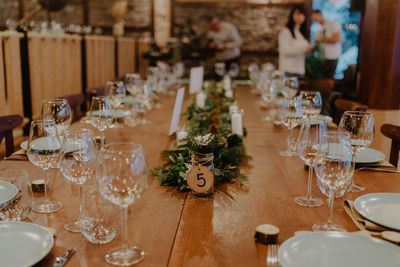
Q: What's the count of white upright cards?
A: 2